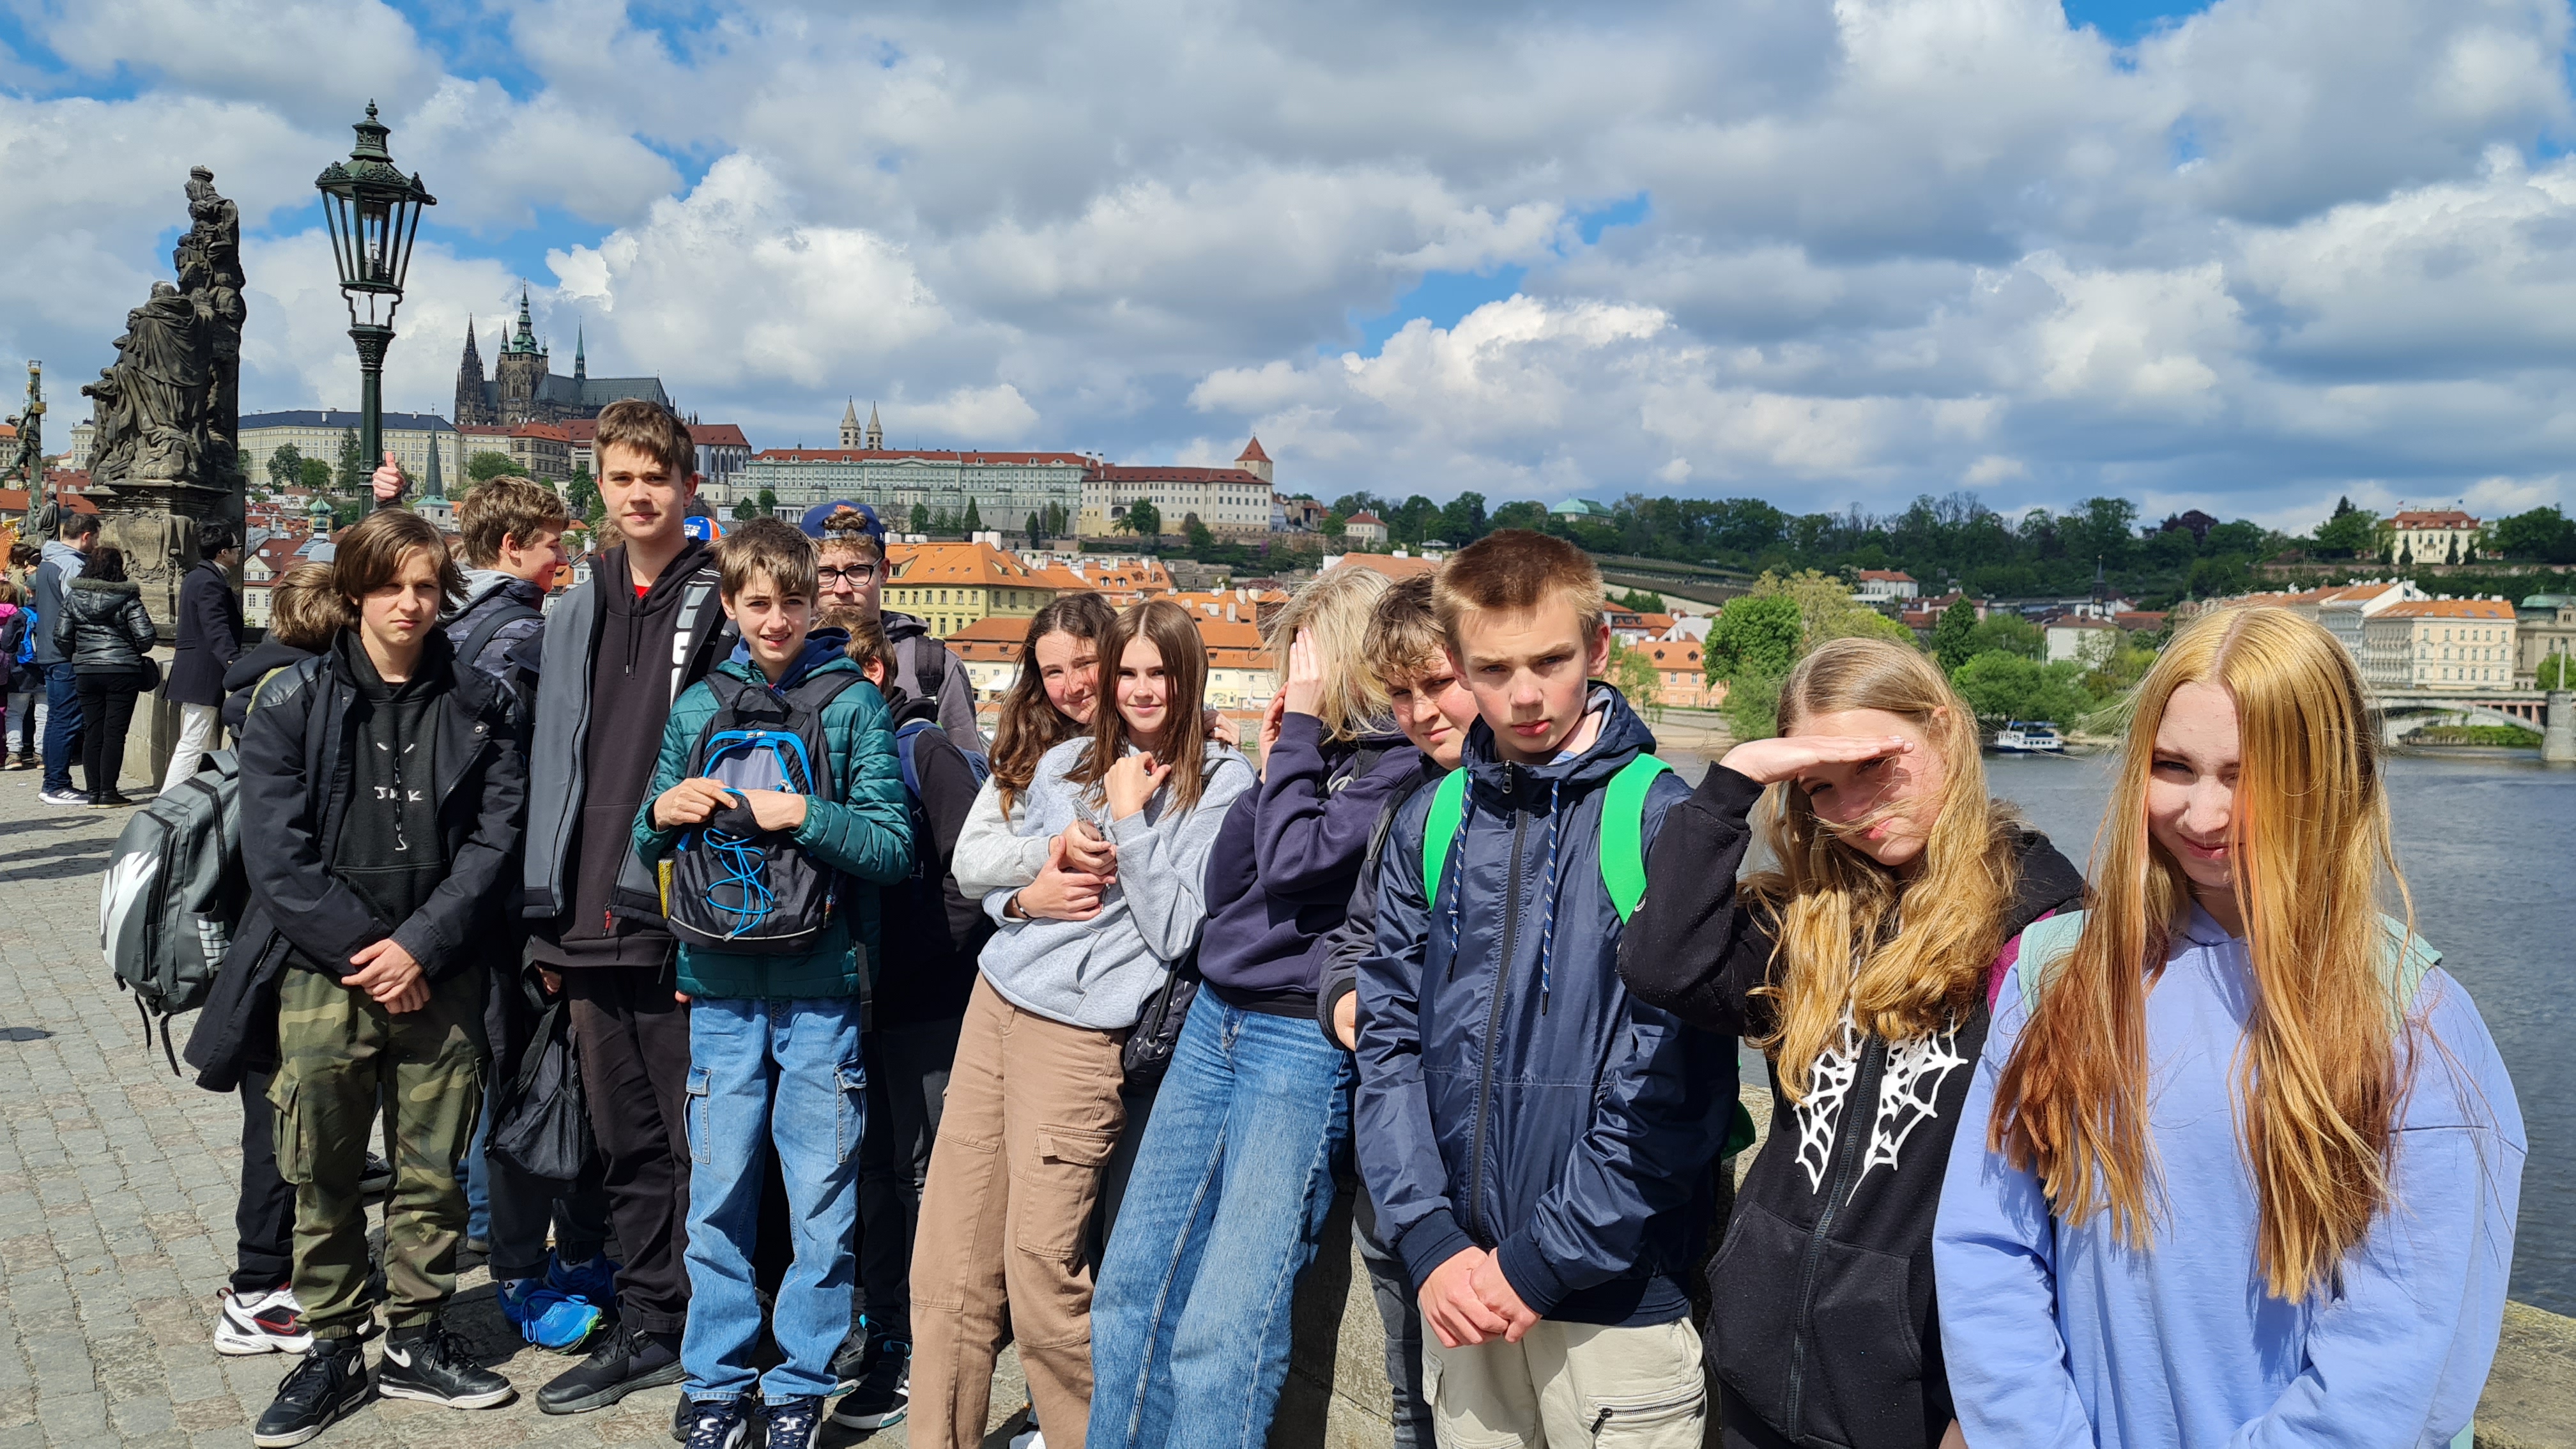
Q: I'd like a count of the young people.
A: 14